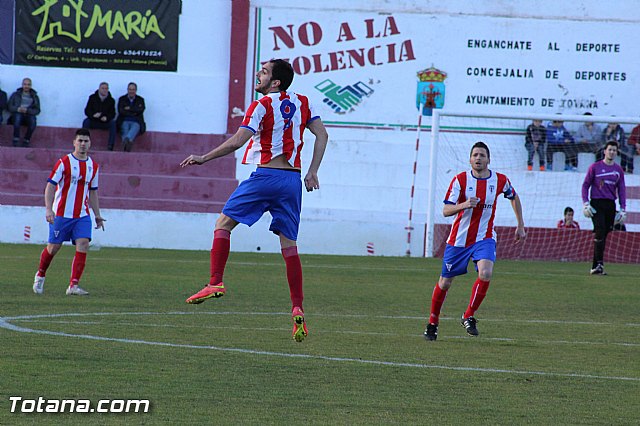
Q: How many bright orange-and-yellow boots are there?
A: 2